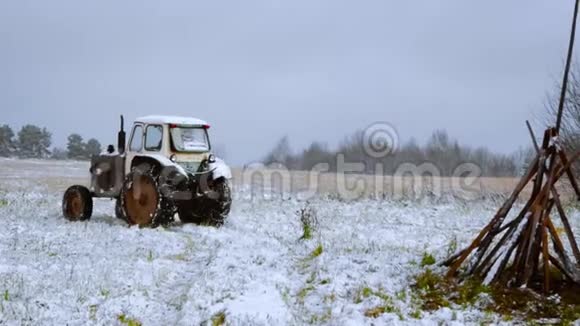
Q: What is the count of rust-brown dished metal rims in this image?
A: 2